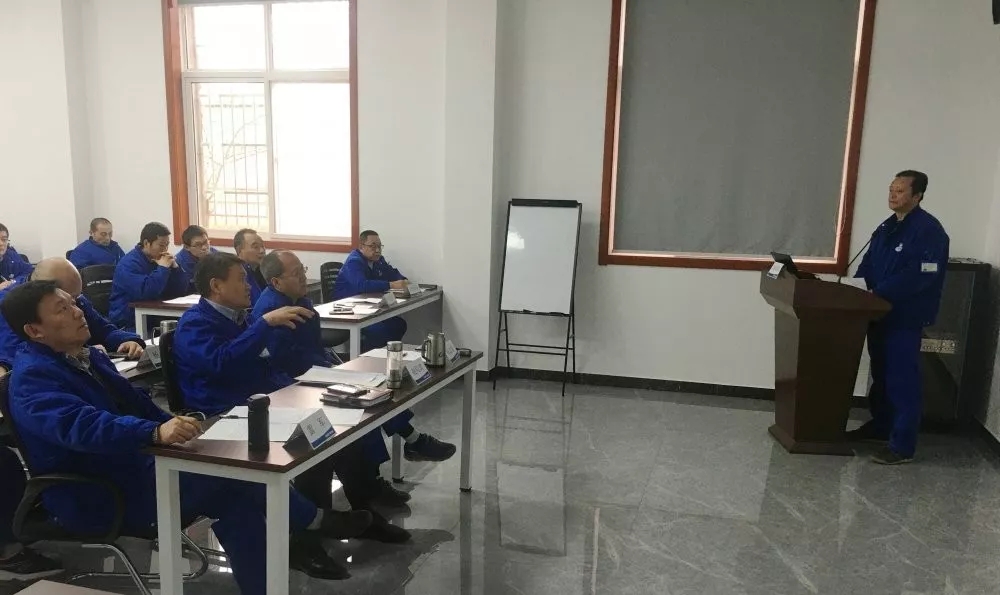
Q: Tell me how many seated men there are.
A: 10